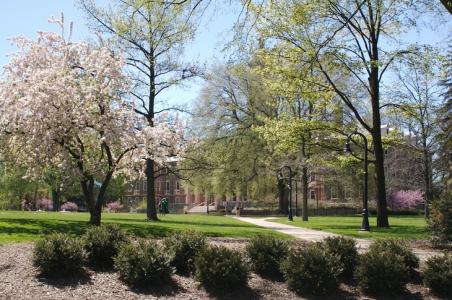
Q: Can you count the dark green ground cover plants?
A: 11